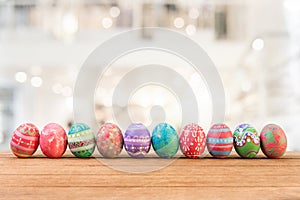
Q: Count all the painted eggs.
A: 10